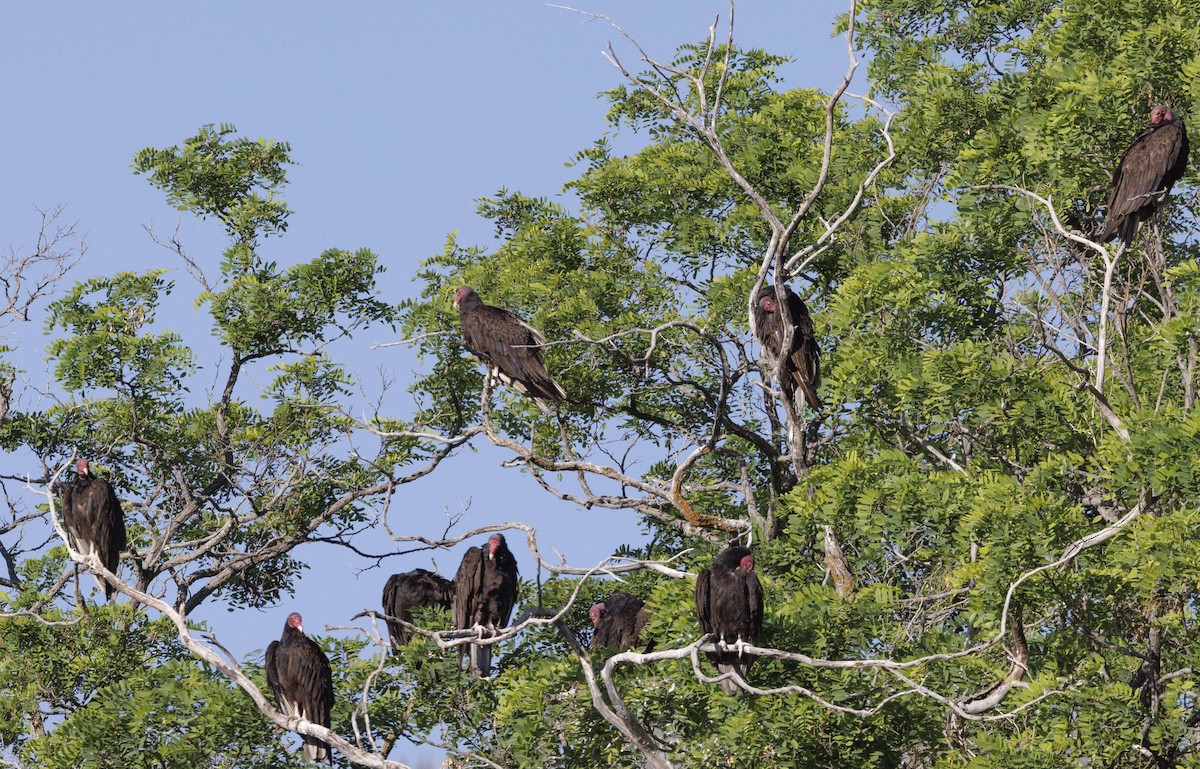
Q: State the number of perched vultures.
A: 9